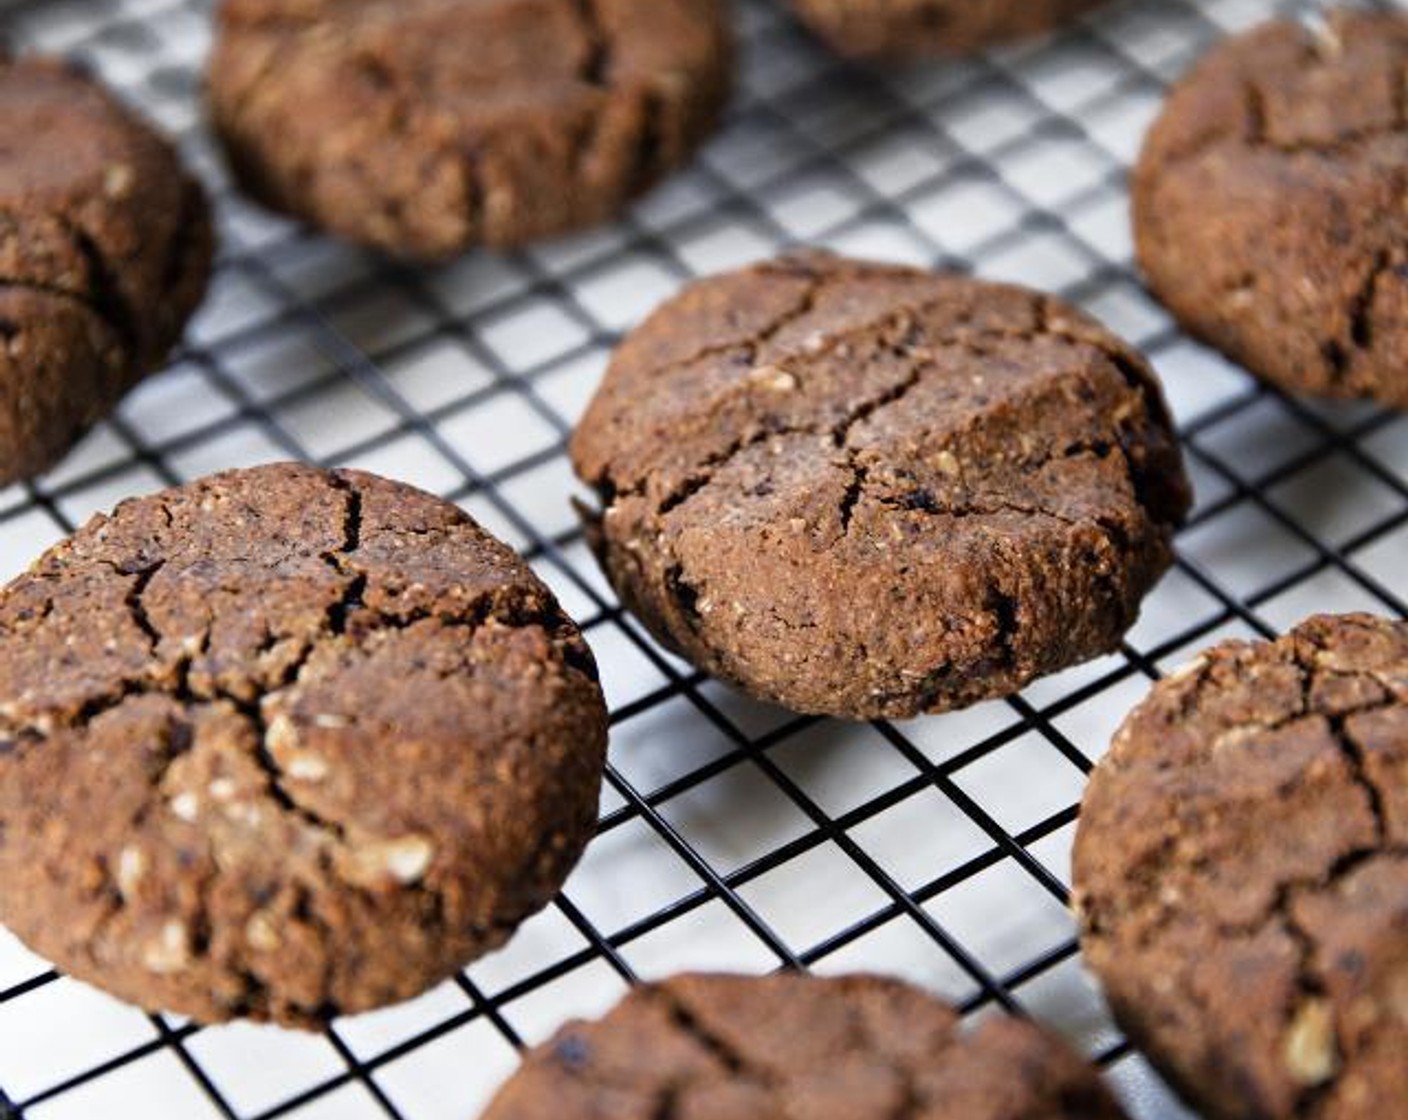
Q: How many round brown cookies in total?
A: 8